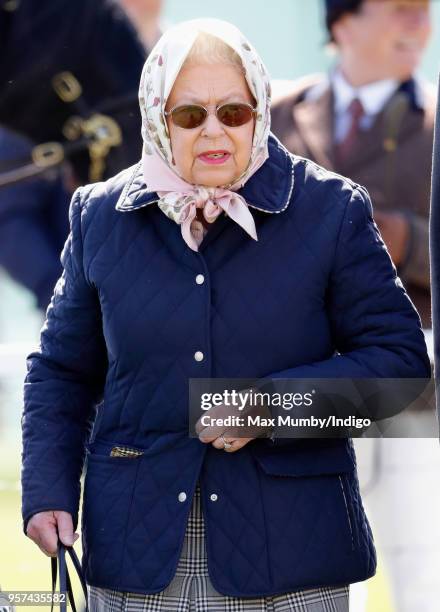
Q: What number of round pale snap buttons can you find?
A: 4